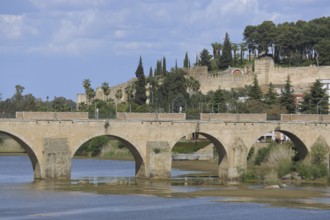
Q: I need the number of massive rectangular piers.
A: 2